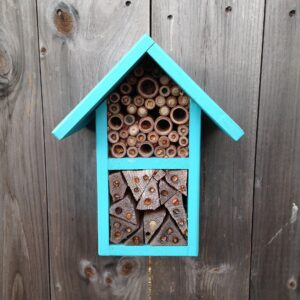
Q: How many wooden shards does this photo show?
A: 12